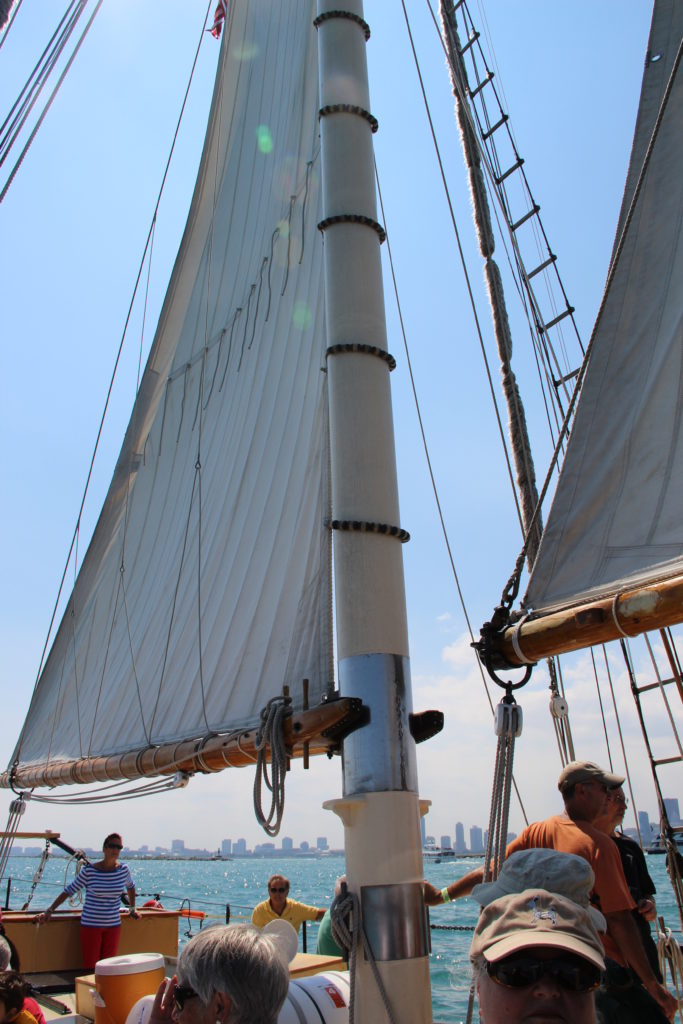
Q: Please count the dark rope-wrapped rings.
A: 5